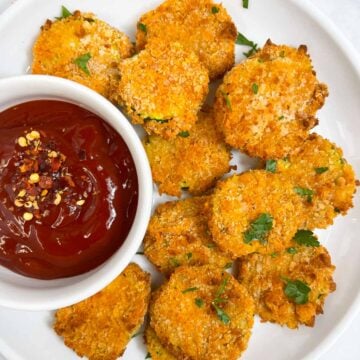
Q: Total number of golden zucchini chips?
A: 12